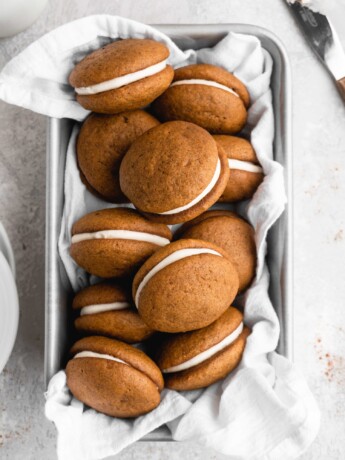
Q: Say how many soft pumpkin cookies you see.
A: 11